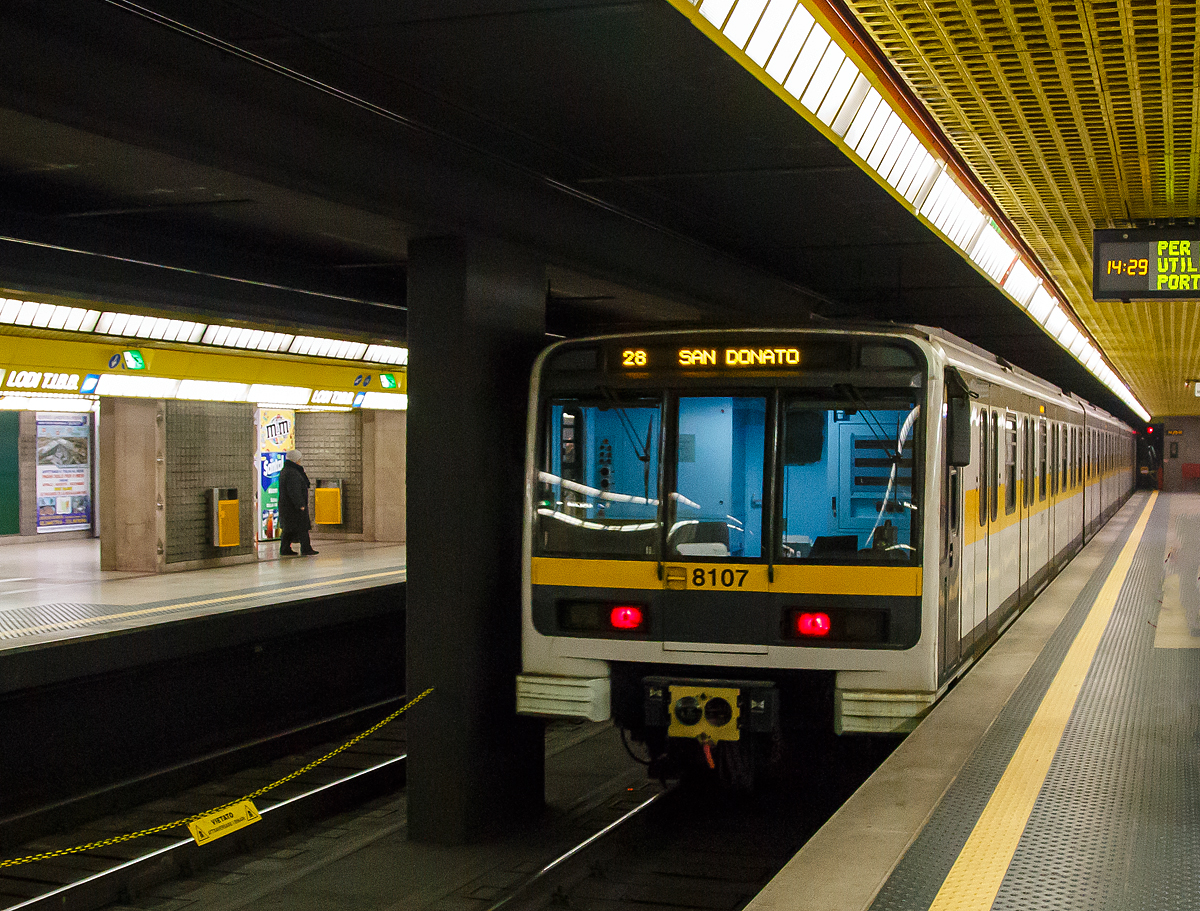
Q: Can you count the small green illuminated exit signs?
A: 2